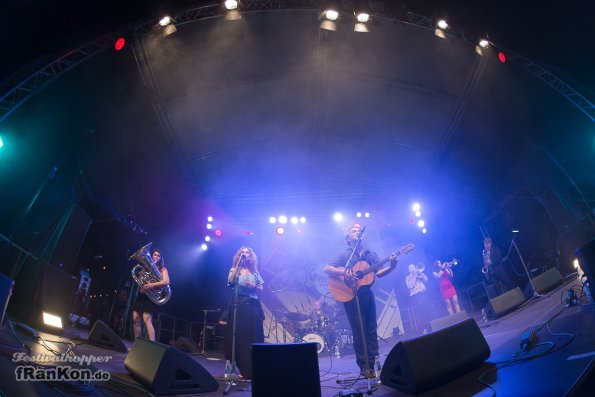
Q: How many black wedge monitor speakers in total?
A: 8